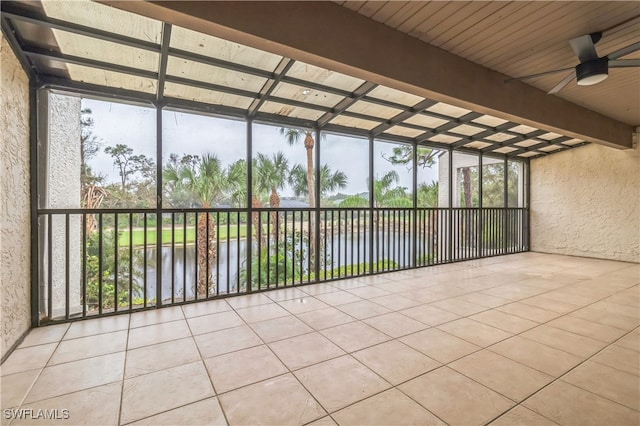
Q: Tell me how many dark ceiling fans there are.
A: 1